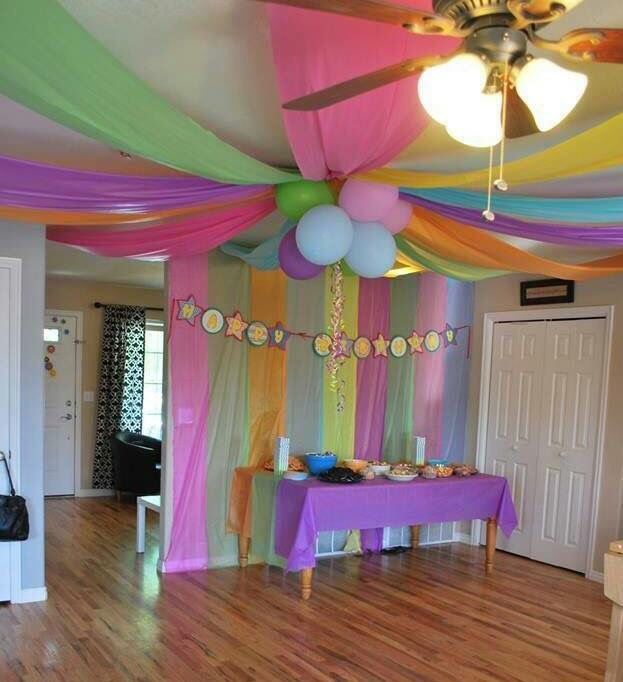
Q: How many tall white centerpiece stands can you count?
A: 2